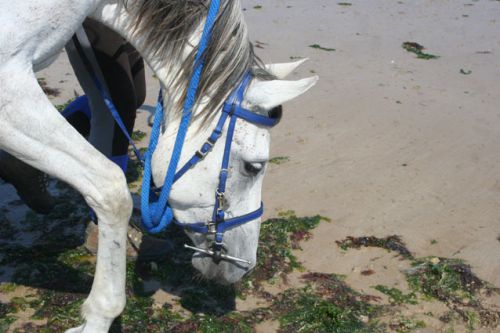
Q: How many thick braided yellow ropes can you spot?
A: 0